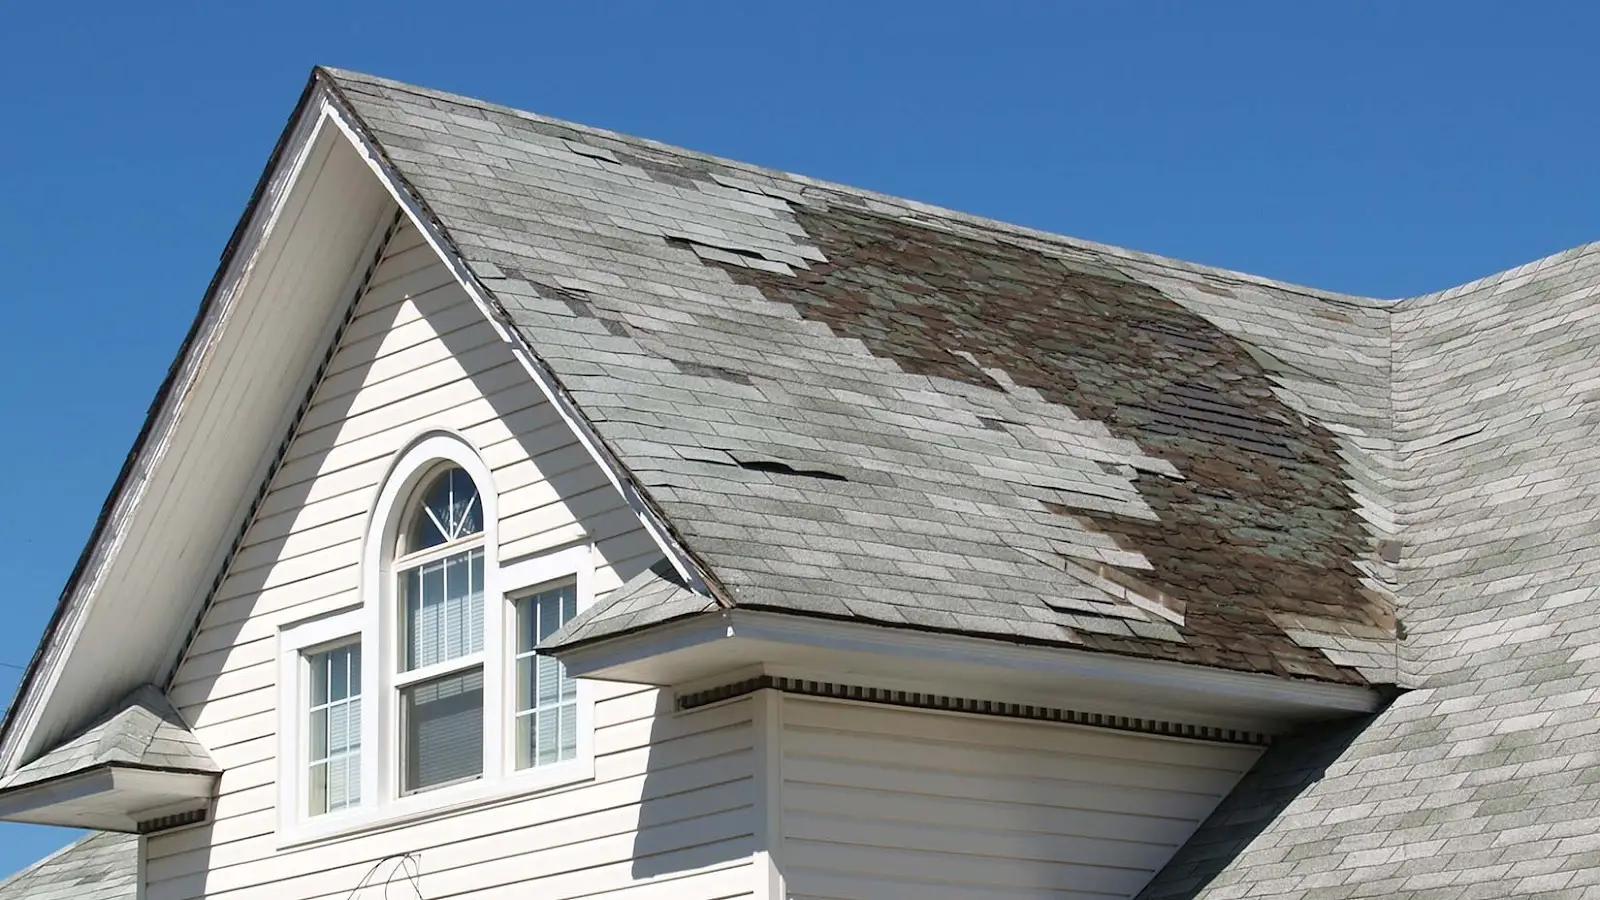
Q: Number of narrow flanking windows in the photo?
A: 2